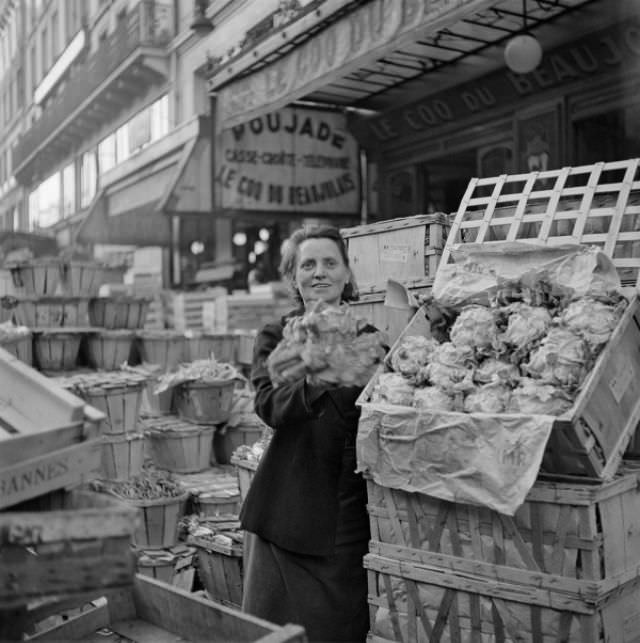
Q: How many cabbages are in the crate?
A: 11